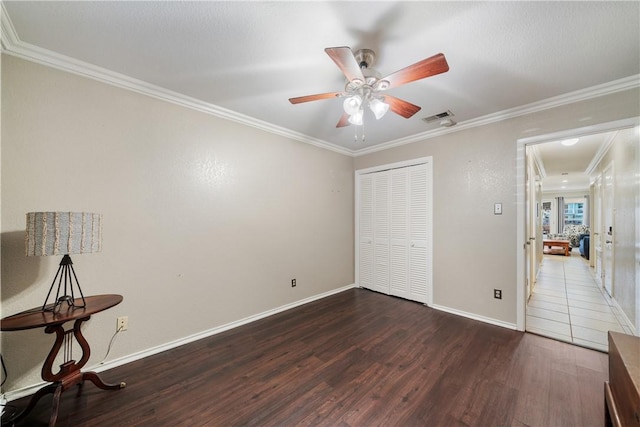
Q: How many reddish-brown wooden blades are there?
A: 5